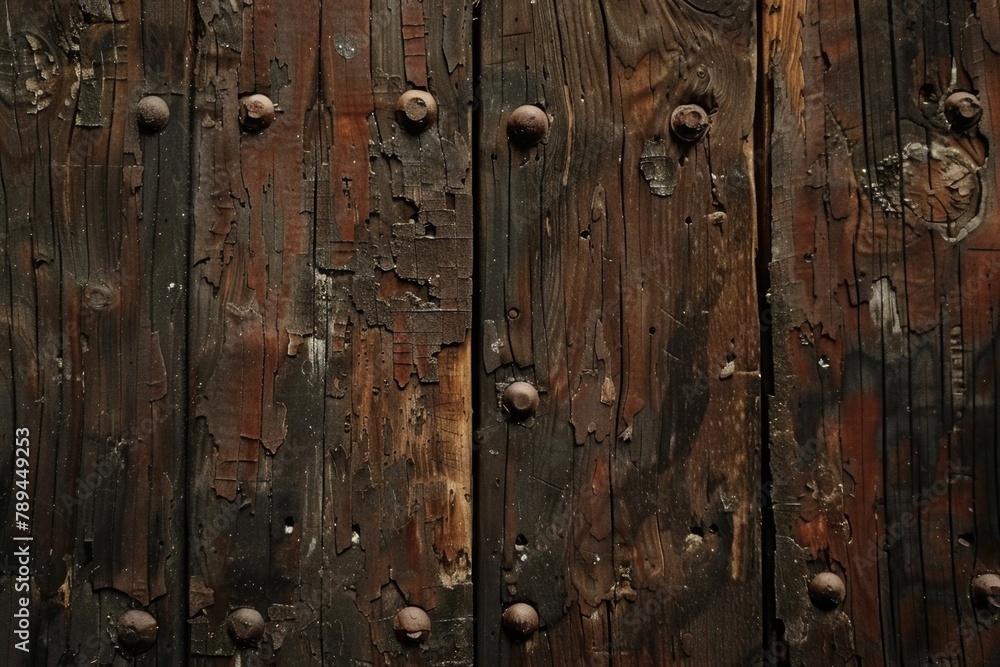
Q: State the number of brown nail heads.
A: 13